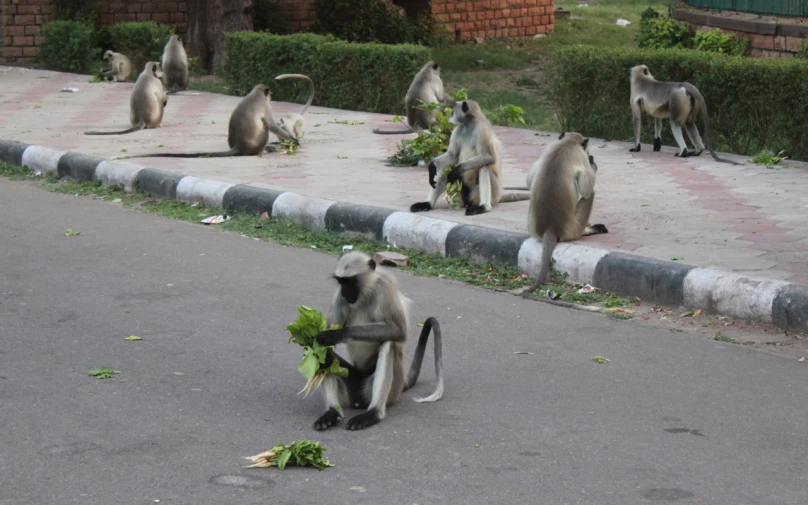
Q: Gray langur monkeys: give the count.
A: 10